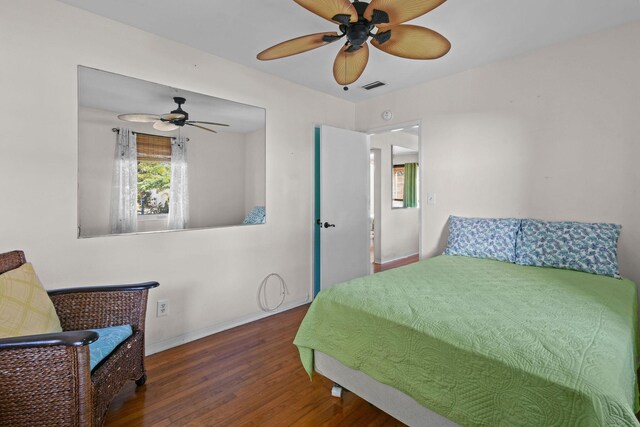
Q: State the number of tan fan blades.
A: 5